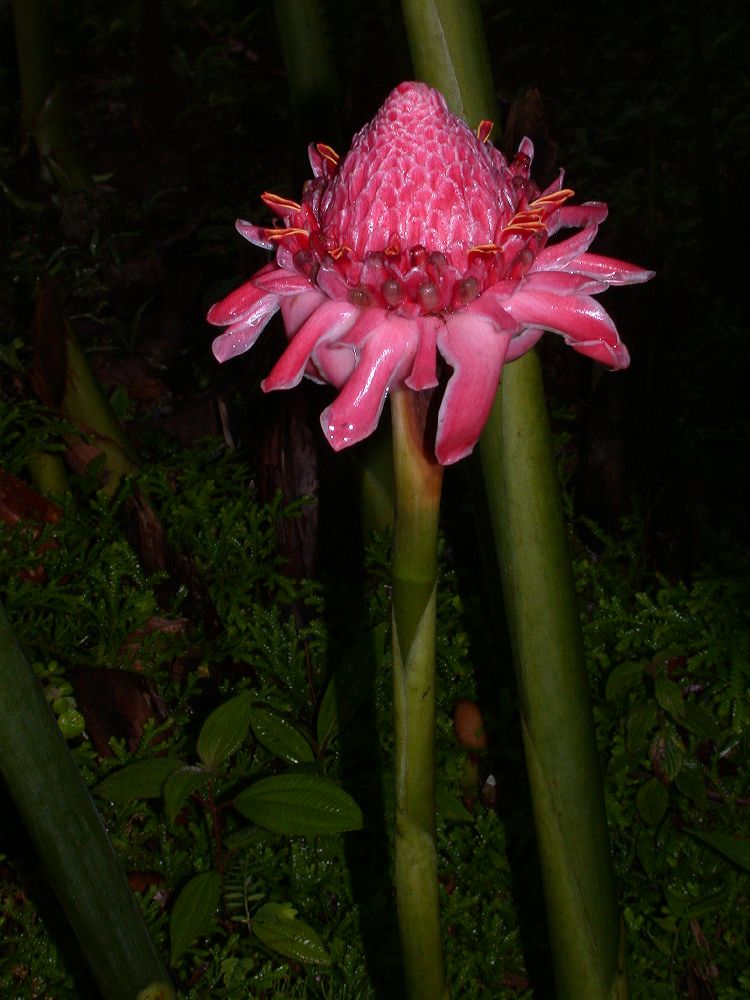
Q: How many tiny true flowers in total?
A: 10